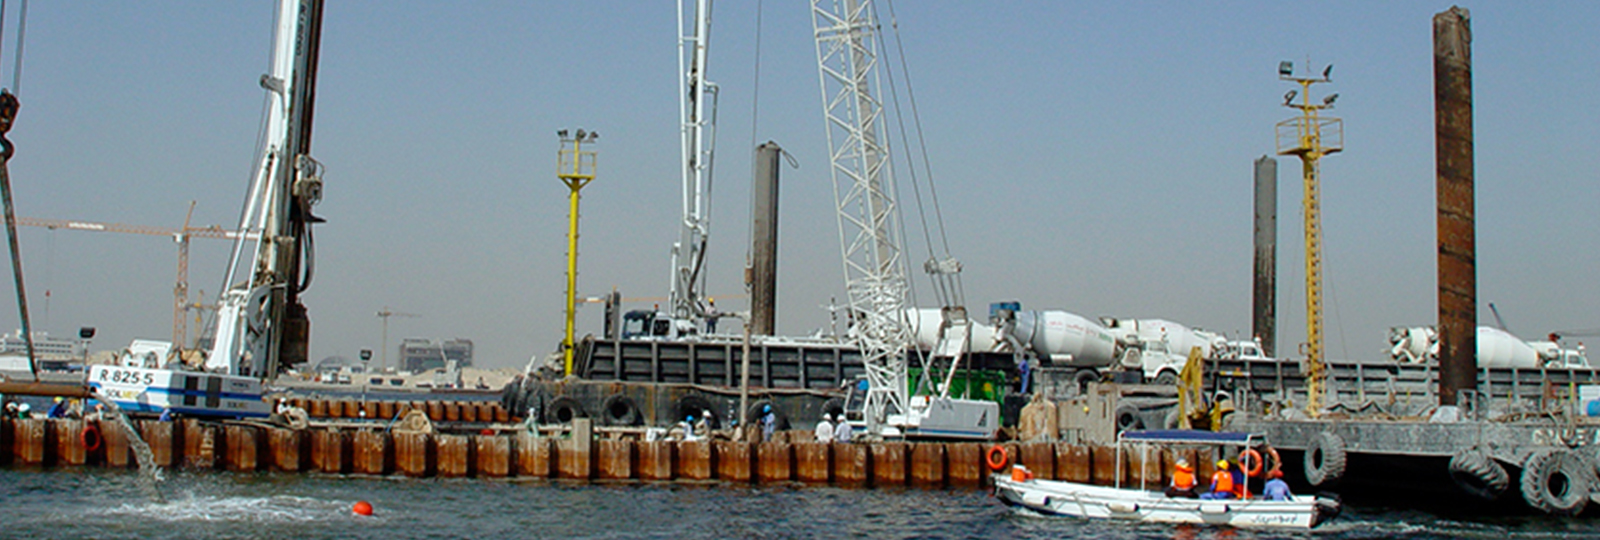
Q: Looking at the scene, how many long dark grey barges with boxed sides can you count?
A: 2